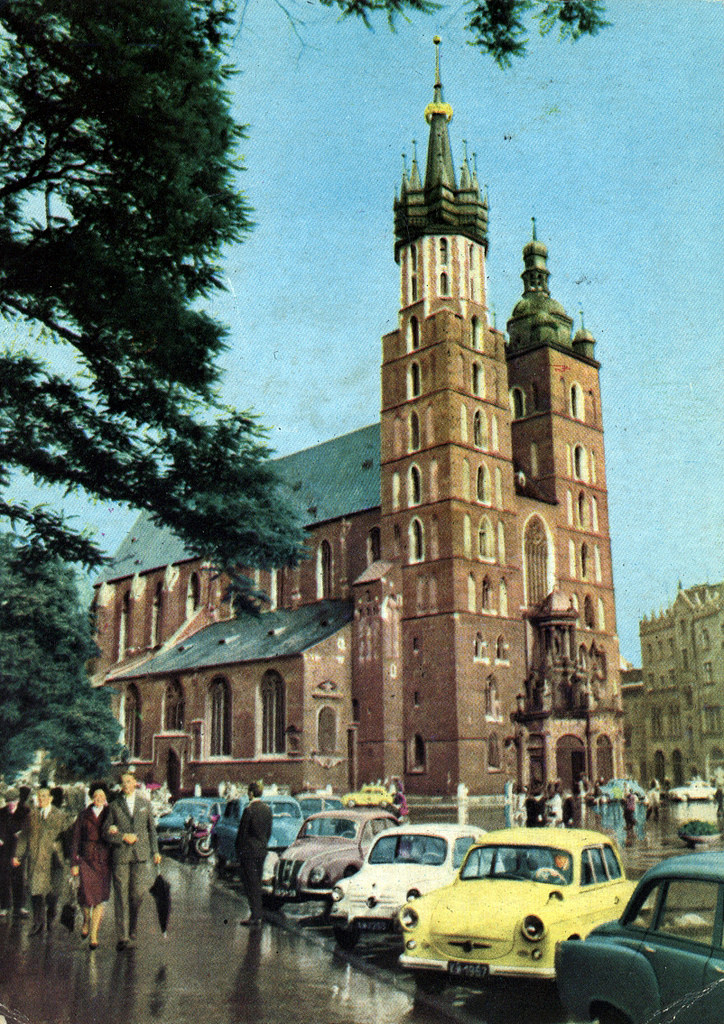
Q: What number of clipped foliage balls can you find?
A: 0